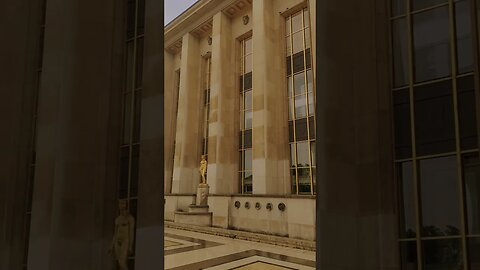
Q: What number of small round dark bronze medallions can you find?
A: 5